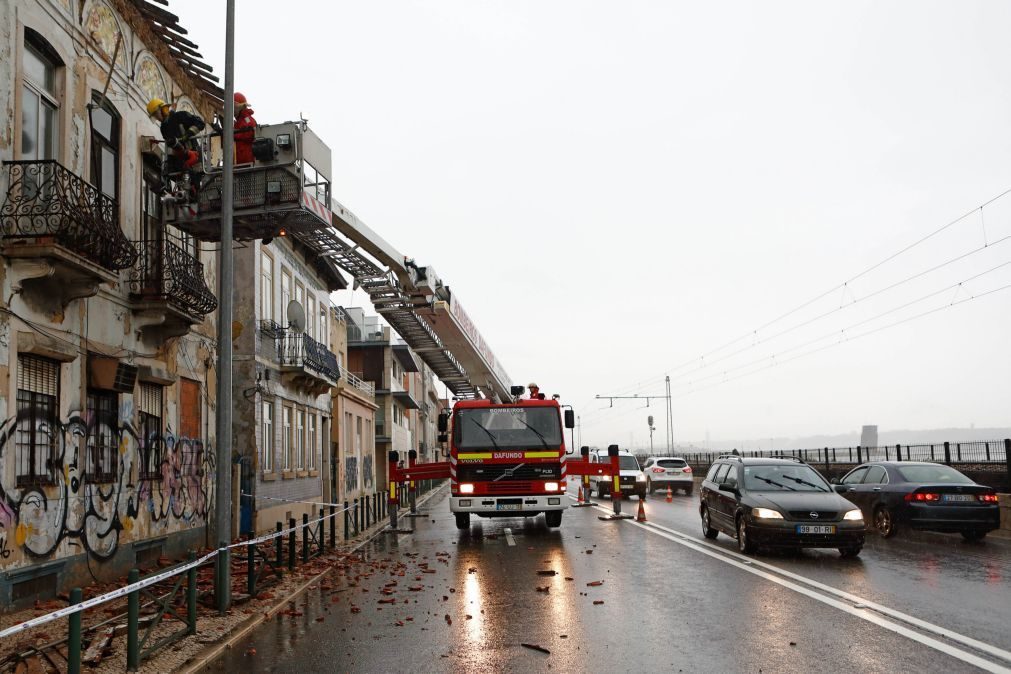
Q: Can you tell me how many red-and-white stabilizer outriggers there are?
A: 4